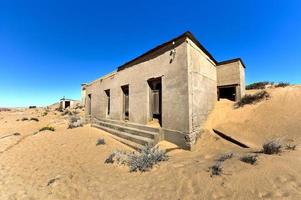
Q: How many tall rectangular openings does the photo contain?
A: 4